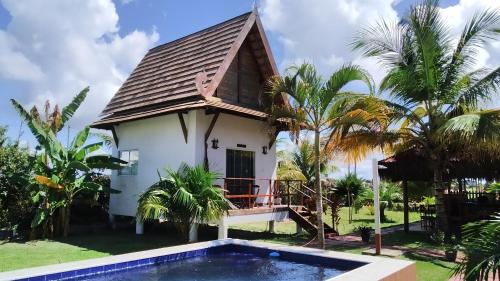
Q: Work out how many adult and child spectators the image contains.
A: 0